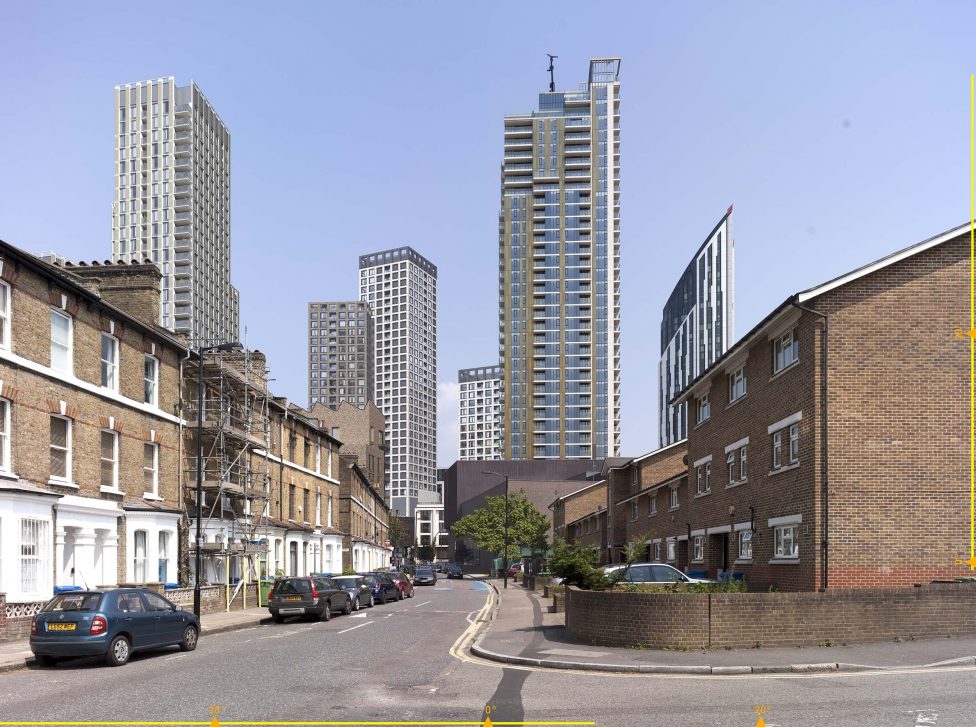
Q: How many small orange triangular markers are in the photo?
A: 5